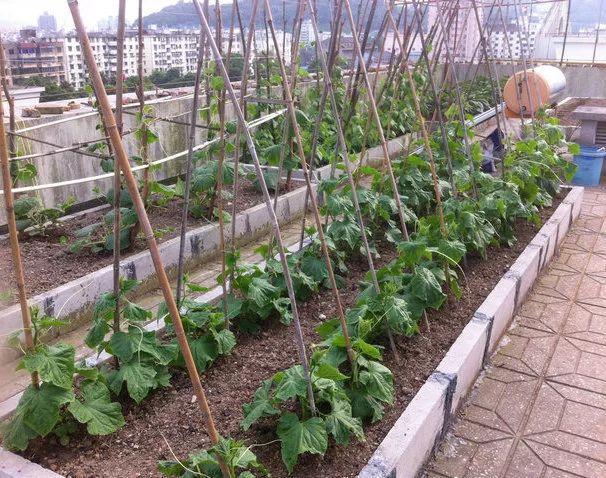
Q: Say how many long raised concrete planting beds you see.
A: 2